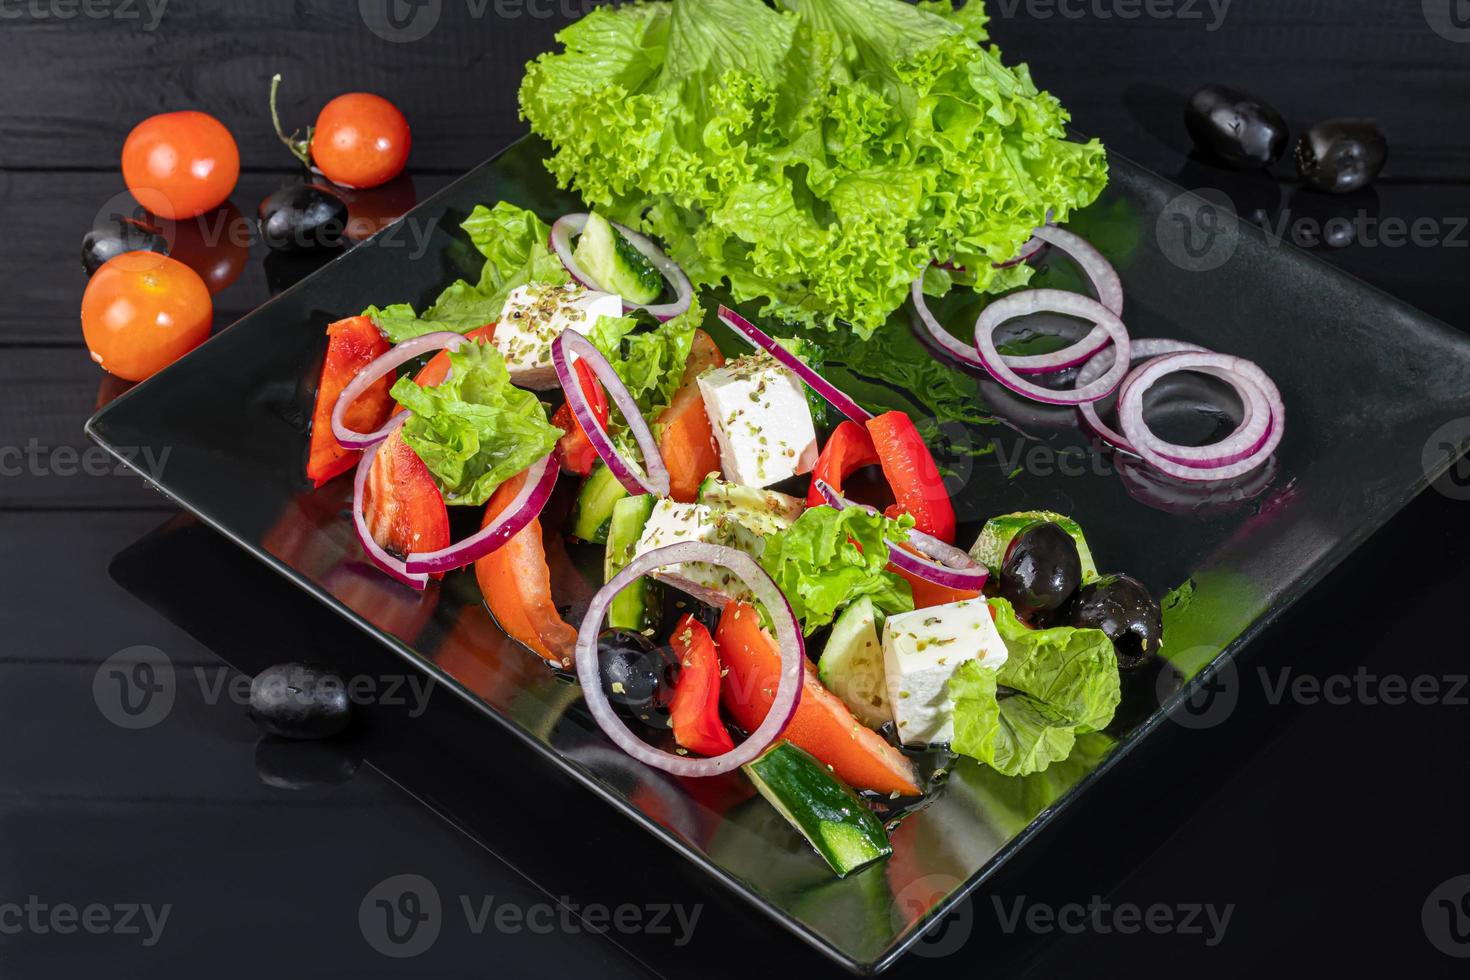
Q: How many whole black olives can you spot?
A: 8